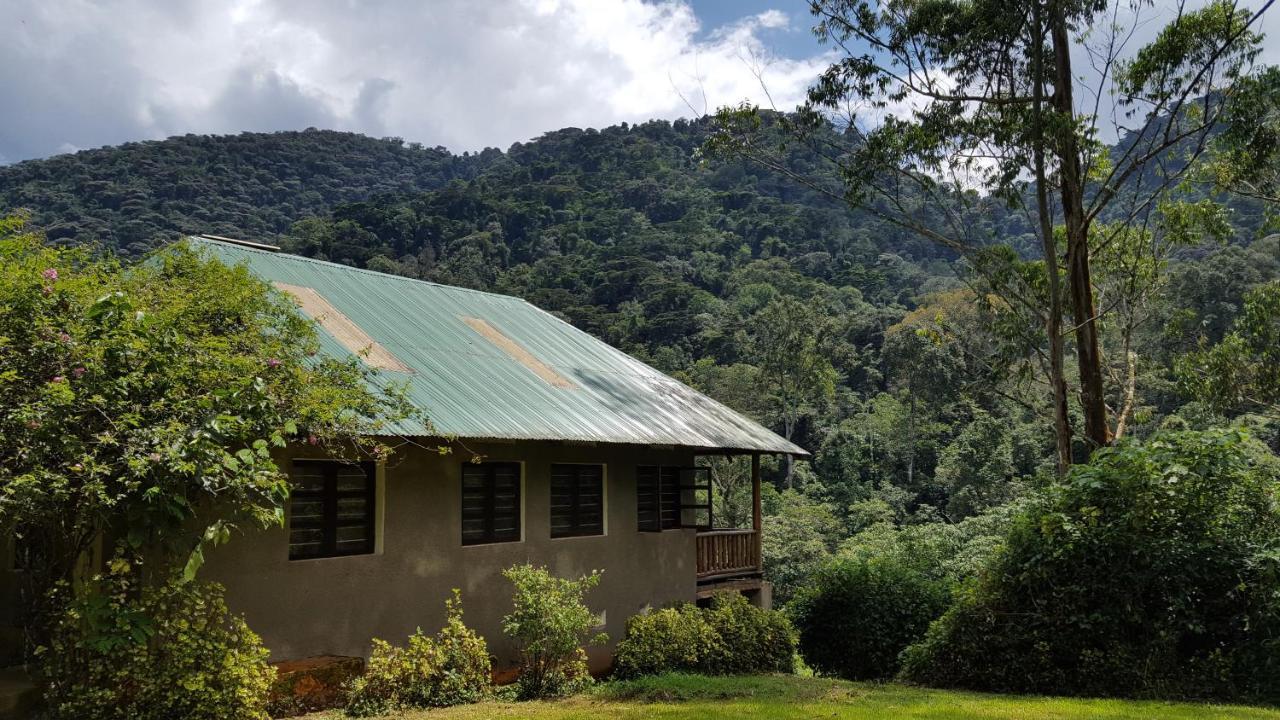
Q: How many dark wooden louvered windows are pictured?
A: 4